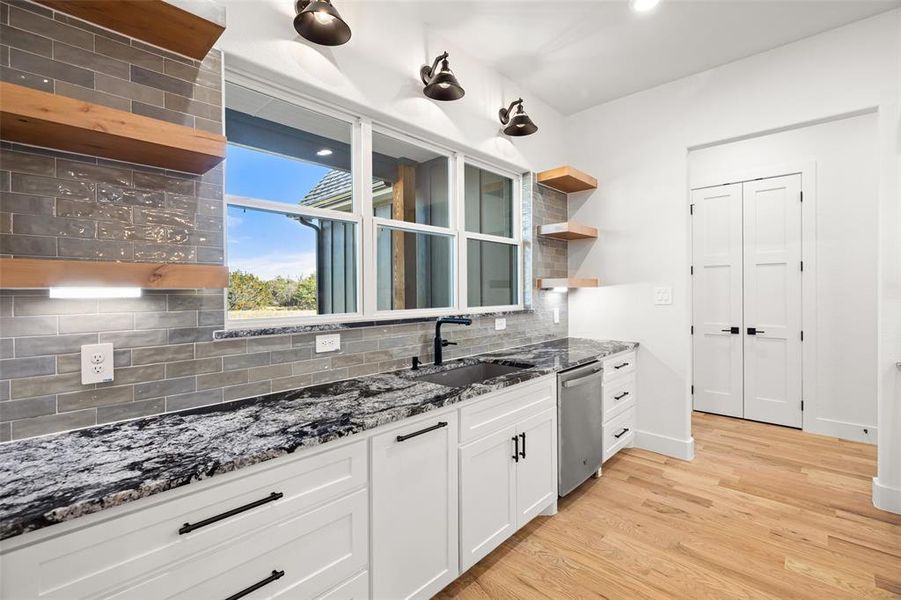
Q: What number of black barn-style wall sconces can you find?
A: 3